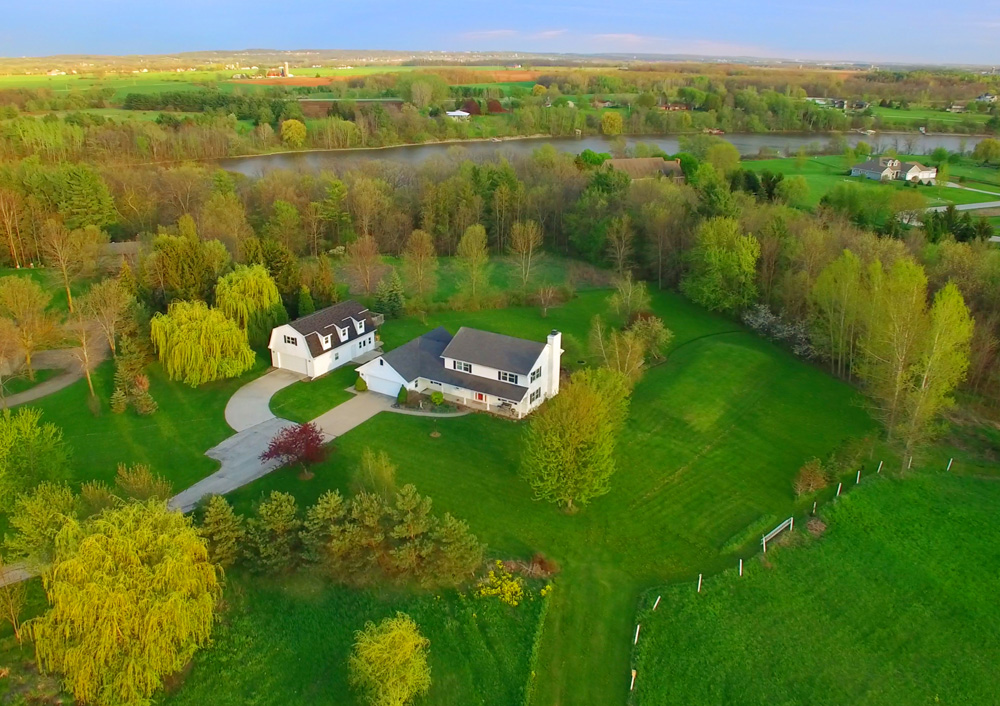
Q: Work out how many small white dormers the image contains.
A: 3